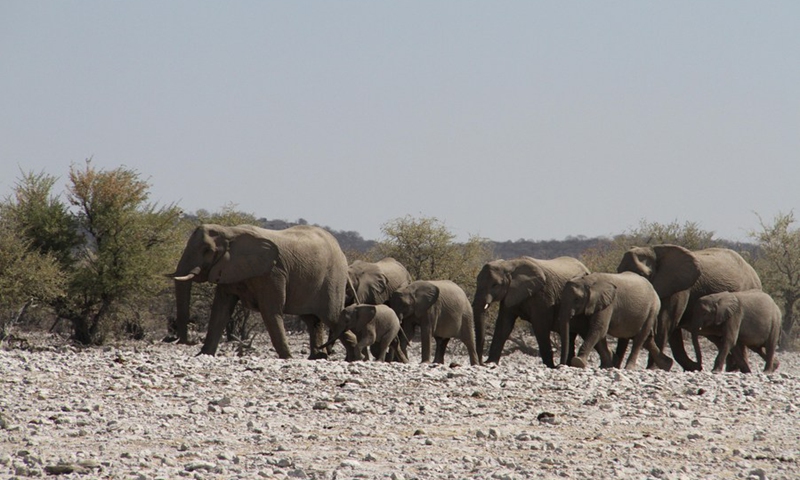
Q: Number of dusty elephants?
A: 8